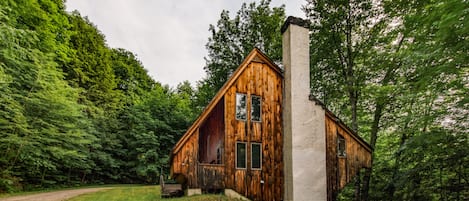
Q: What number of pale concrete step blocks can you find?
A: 2